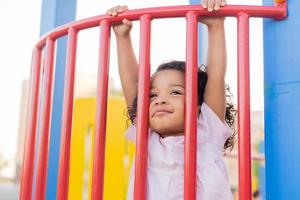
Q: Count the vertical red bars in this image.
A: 7